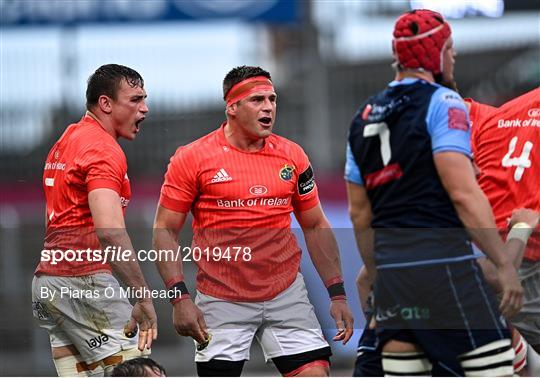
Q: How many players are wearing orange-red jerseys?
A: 3